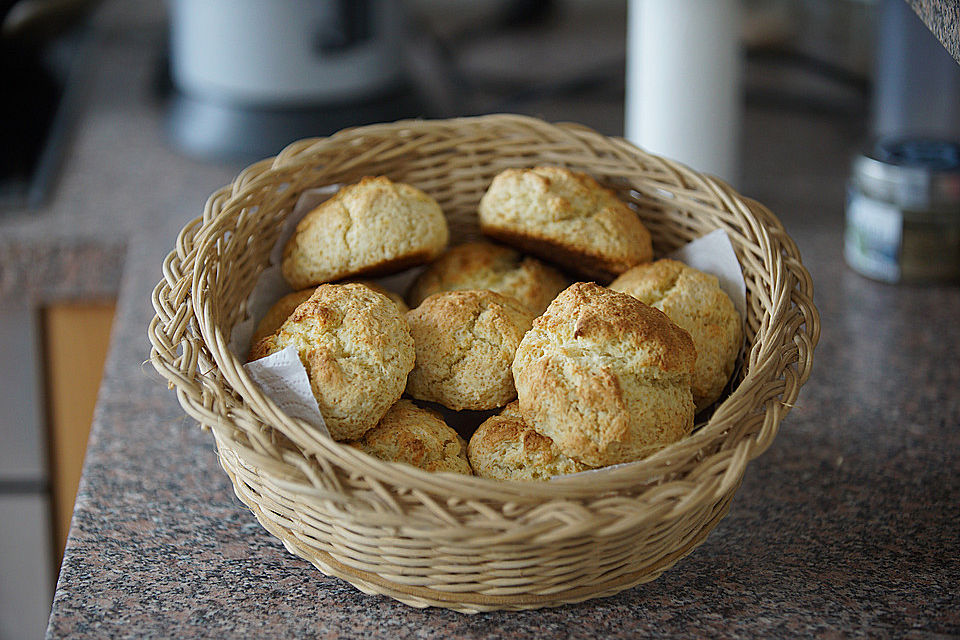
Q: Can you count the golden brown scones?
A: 10